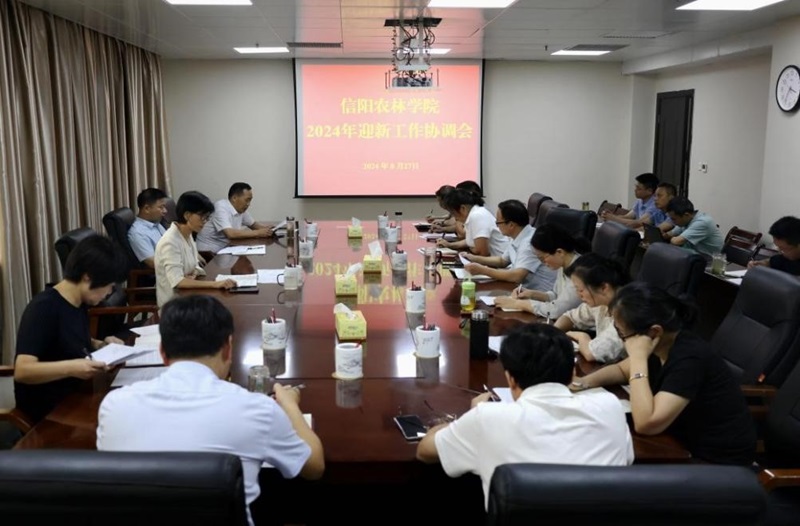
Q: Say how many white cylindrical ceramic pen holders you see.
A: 10